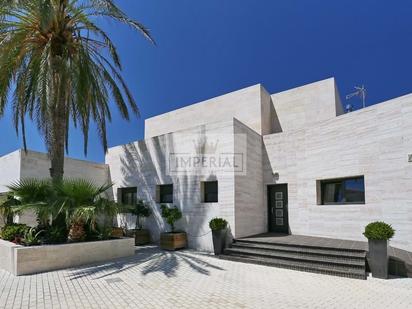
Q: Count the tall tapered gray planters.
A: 2